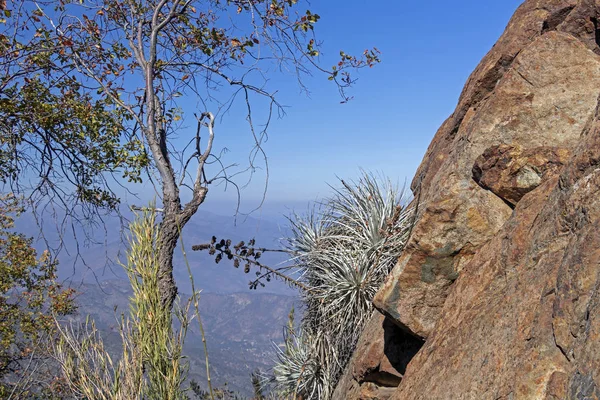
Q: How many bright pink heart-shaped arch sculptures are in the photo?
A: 0